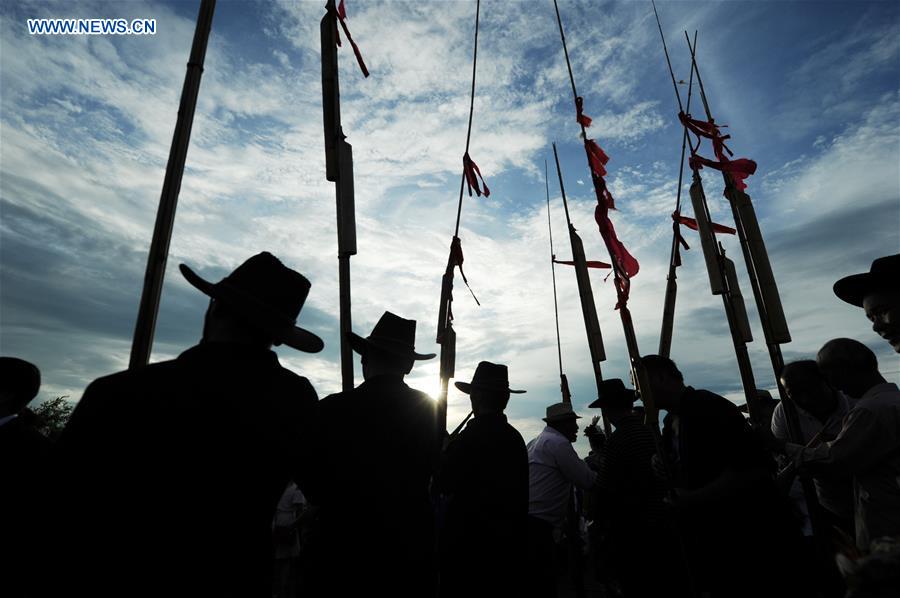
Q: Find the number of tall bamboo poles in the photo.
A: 9